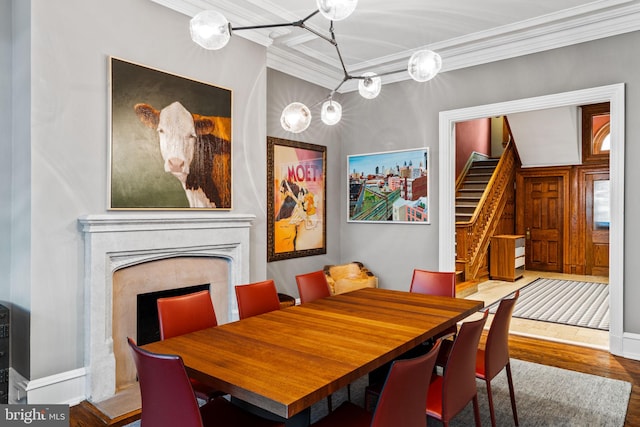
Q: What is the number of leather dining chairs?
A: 8